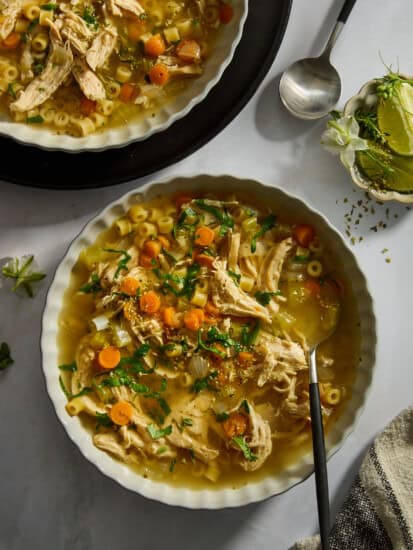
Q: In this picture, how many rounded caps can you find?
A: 0